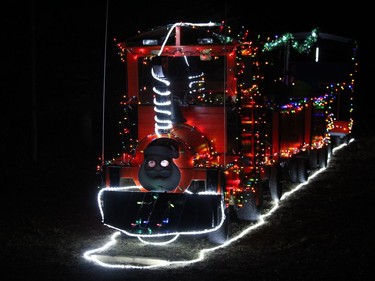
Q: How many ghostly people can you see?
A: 0